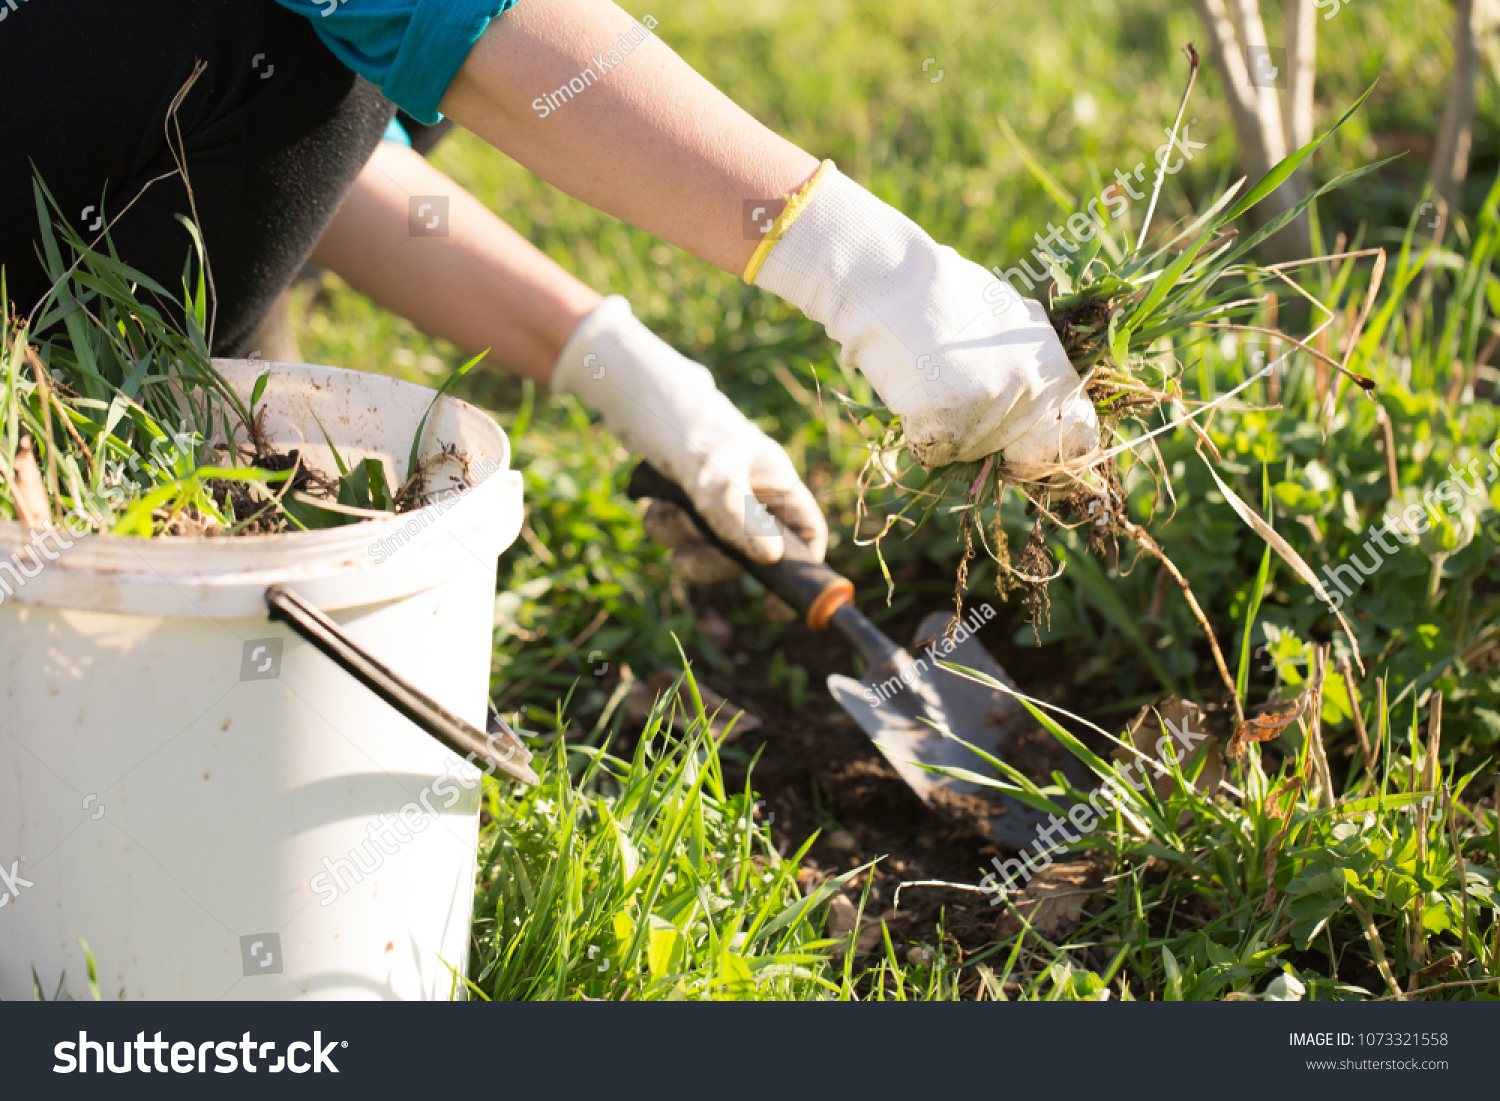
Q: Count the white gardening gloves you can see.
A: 2